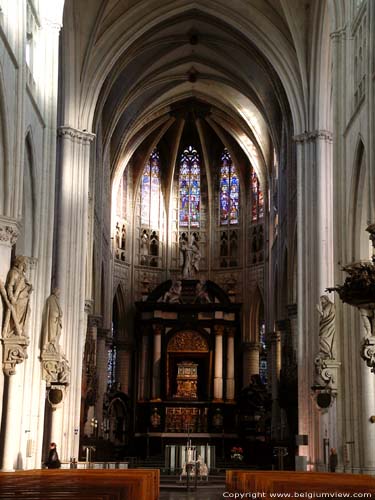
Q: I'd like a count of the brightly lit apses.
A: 1